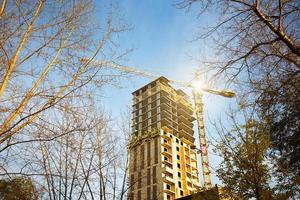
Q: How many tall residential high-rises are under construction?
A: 1